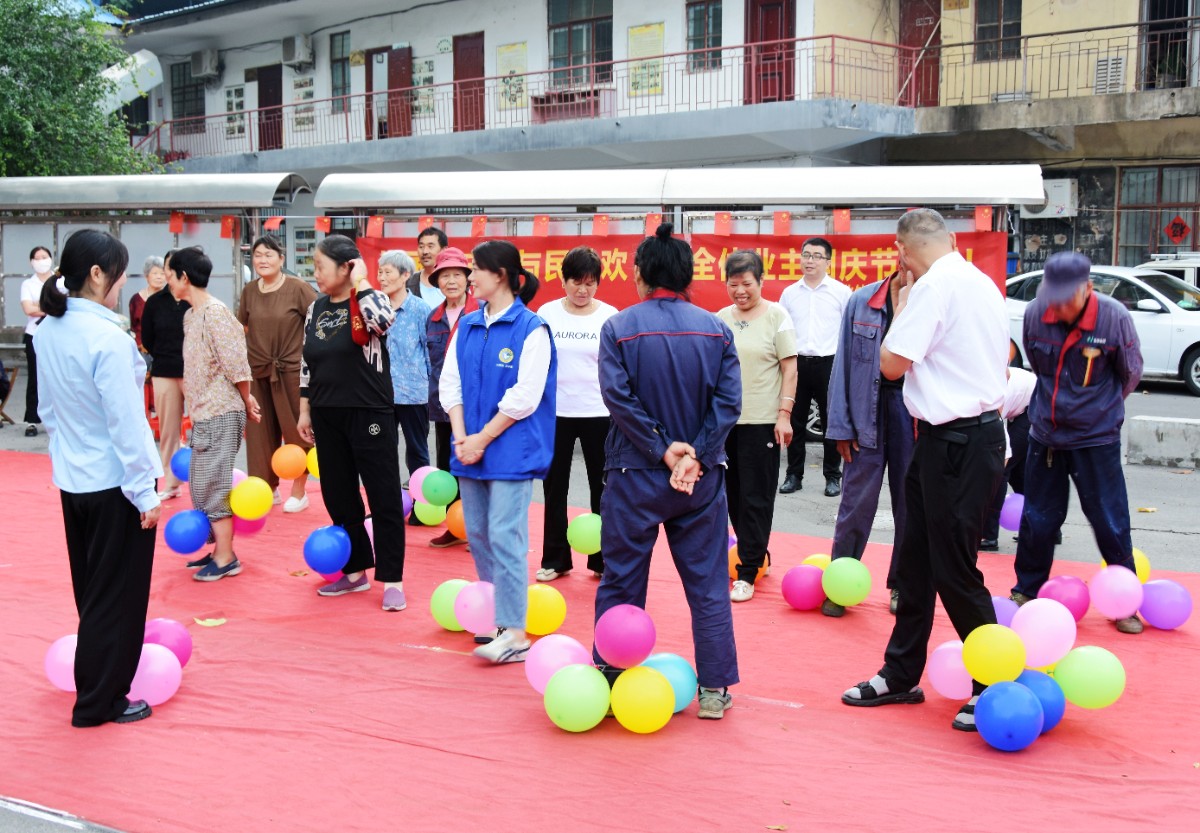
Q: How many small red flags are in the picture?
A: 15